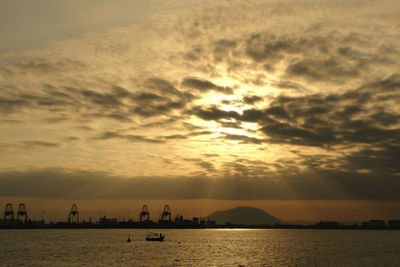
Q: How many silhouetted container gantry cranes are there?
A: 5